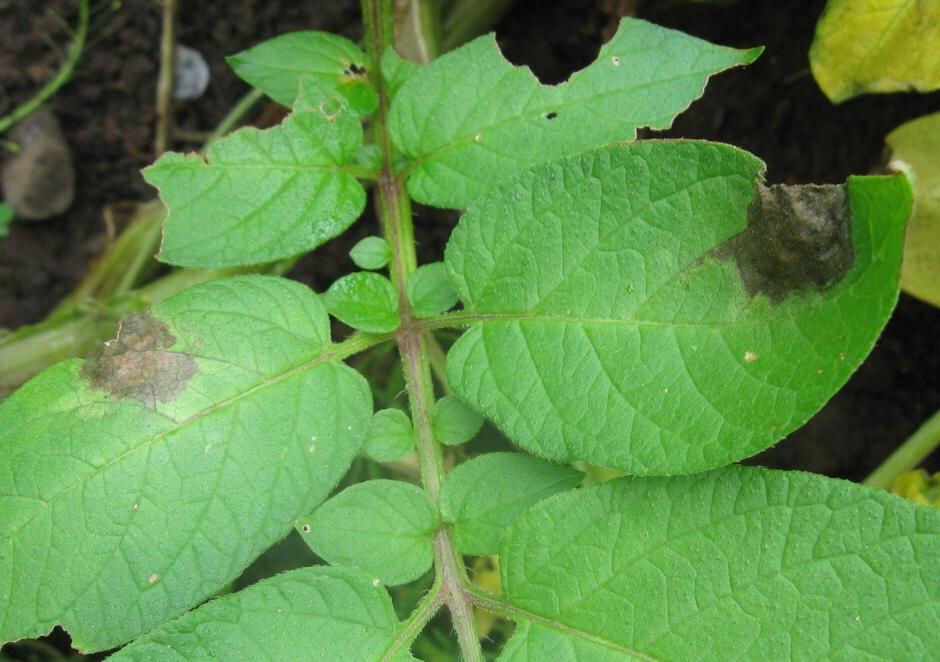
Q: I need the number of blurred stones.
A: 2